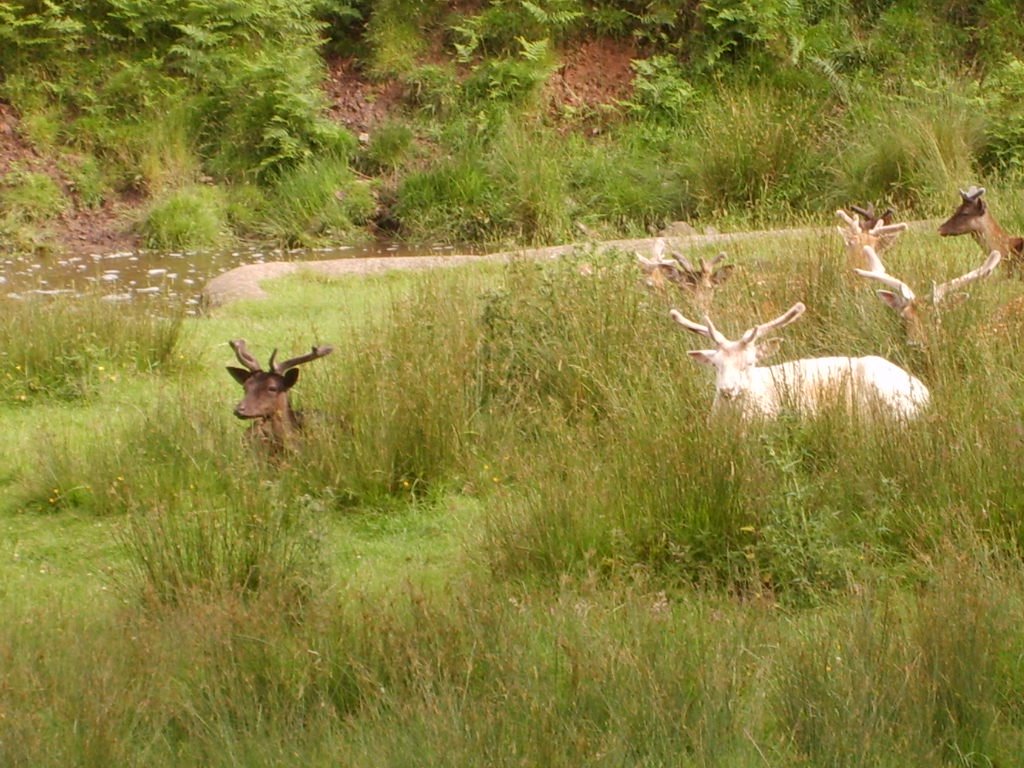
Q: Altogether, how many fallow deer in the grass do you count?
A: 8